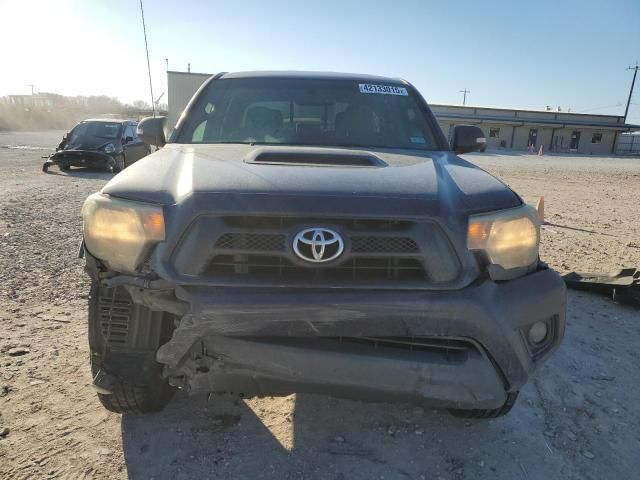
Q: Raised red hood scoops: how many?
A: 0